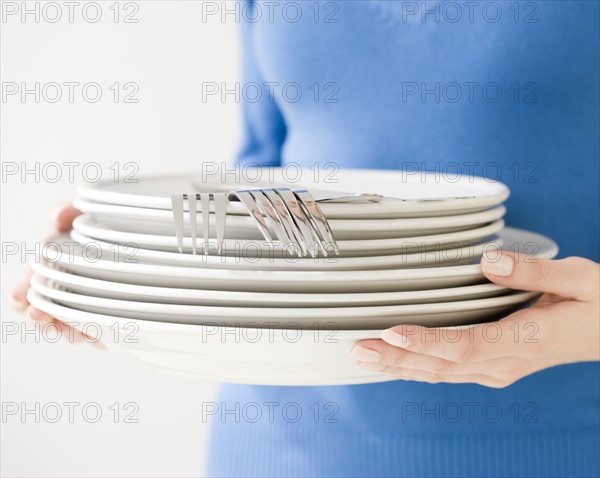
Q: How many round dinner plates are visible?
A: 8